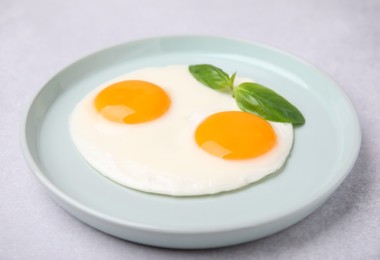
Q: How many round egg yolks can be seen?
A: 2